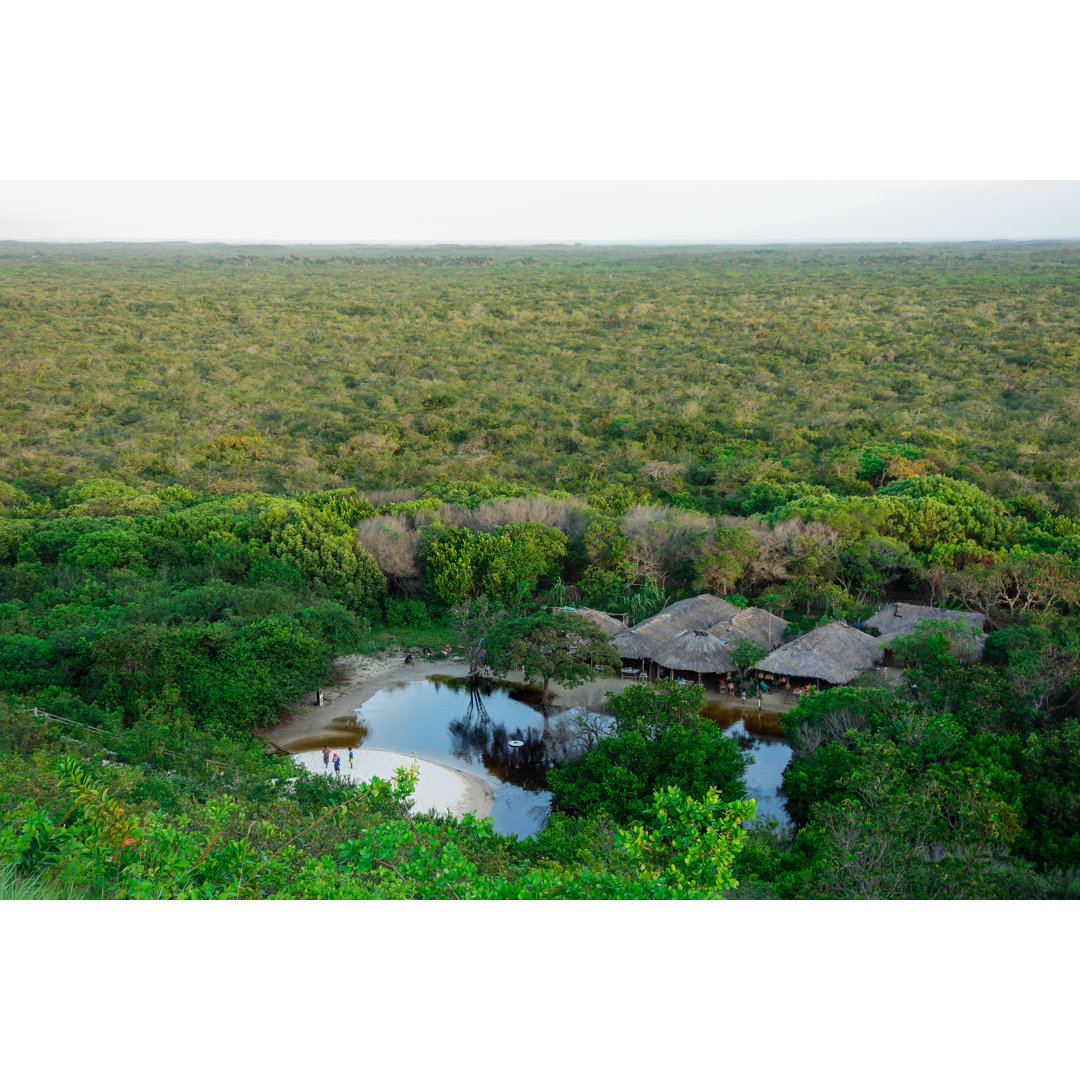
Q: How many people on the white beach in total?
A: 3